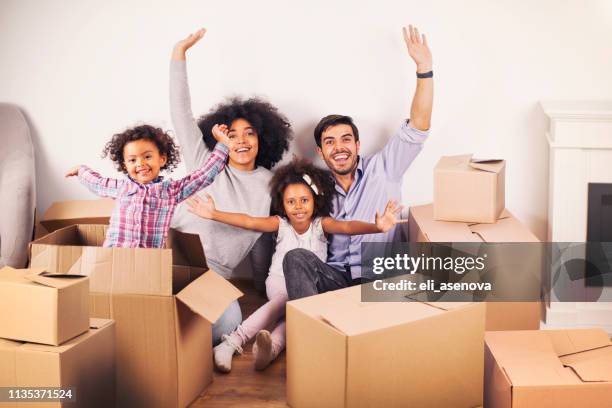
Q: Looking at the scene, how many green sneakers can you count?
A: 0